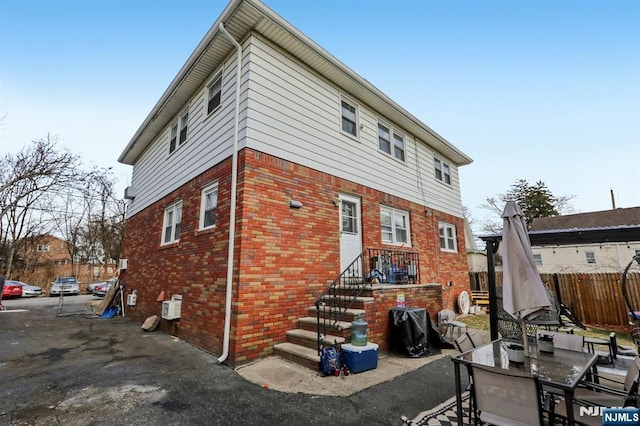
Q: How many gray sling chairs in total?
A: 6